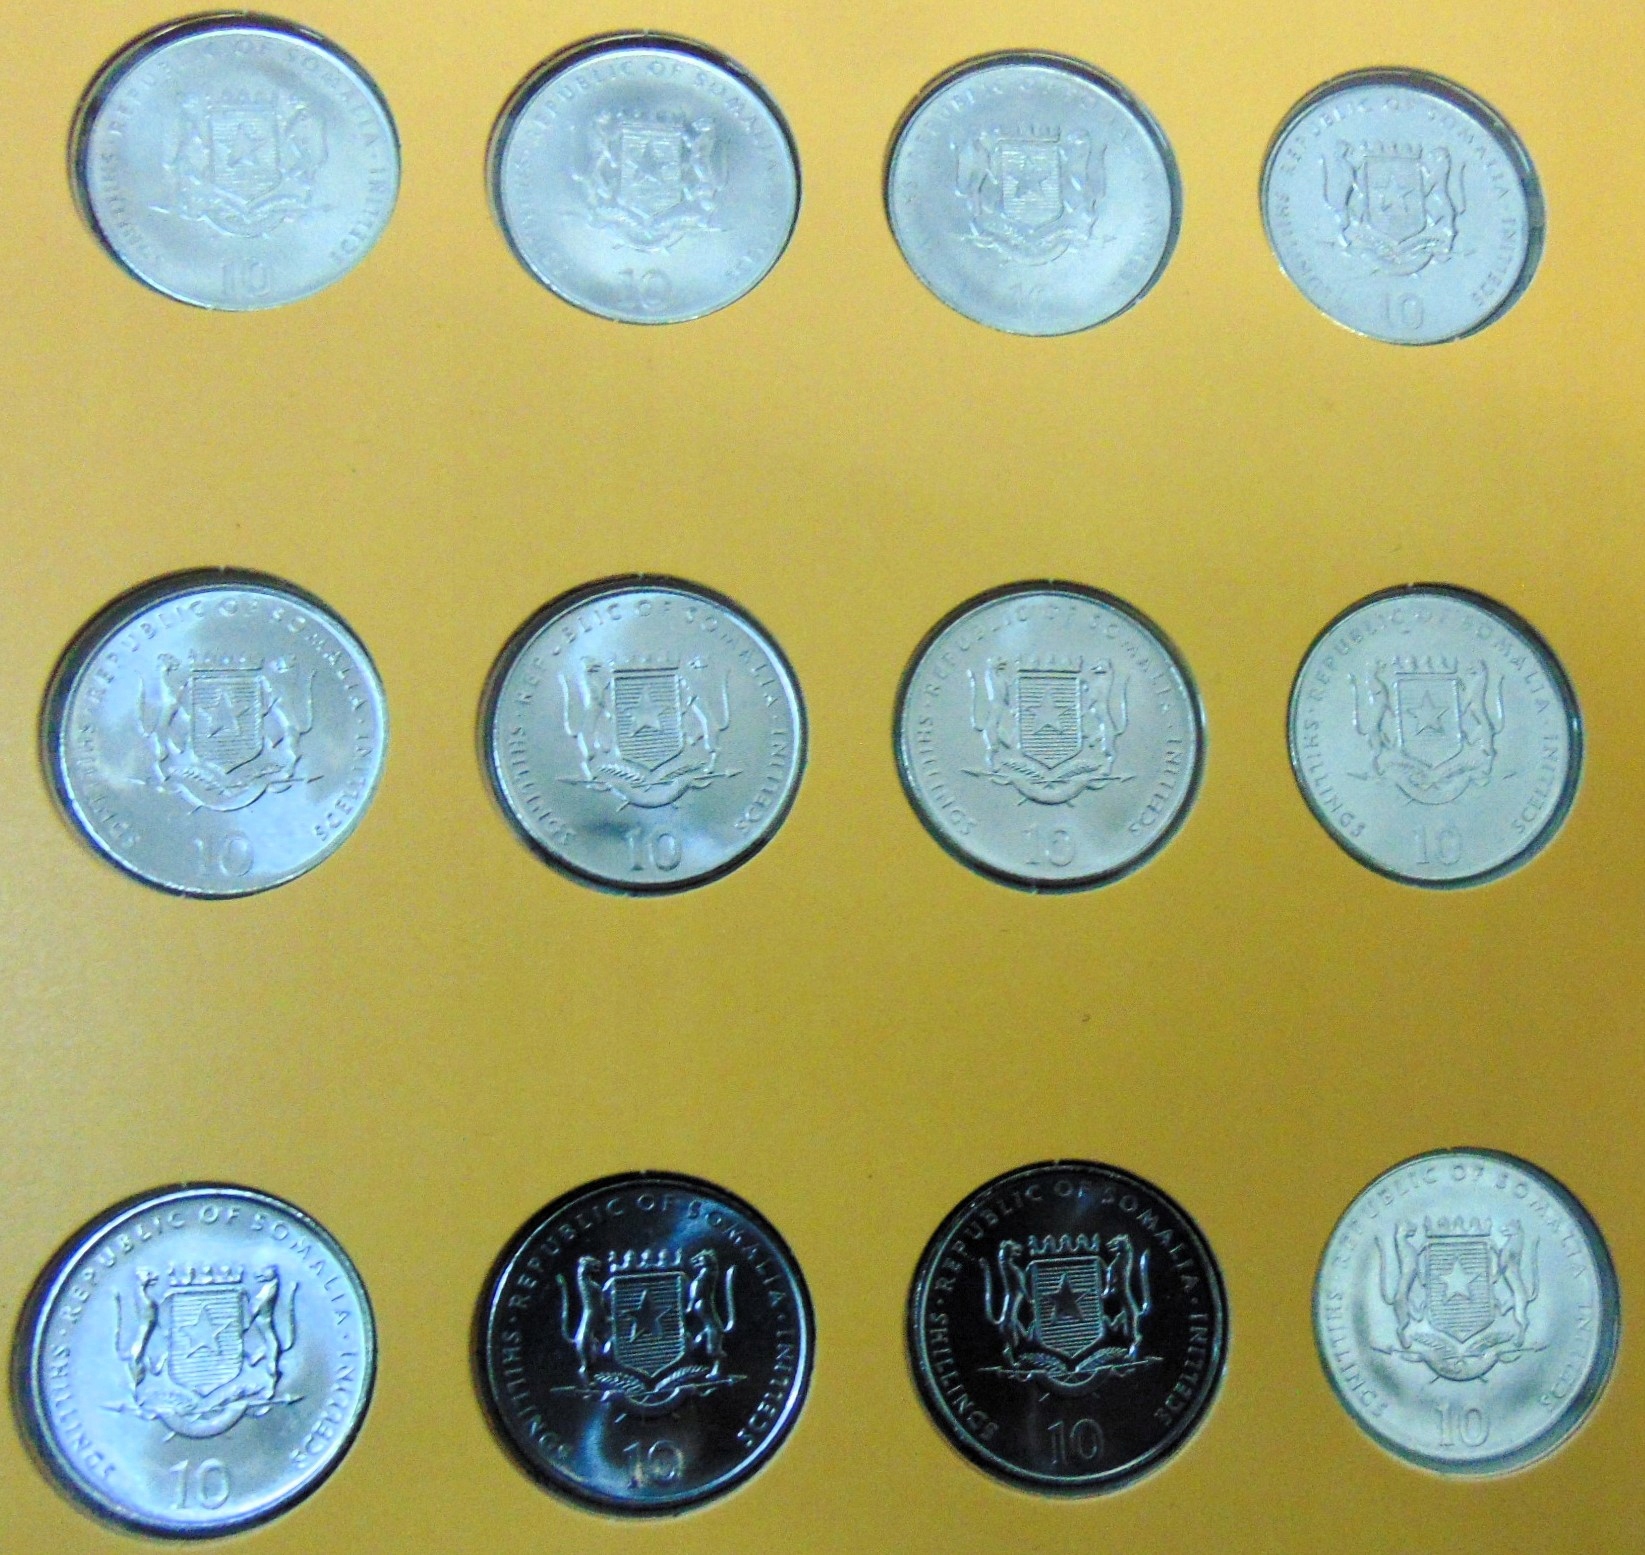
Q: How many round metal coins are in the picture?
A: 12